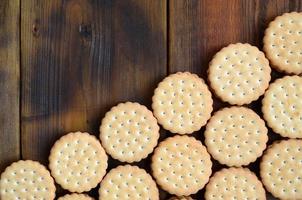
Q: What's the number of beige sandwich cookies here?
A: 14